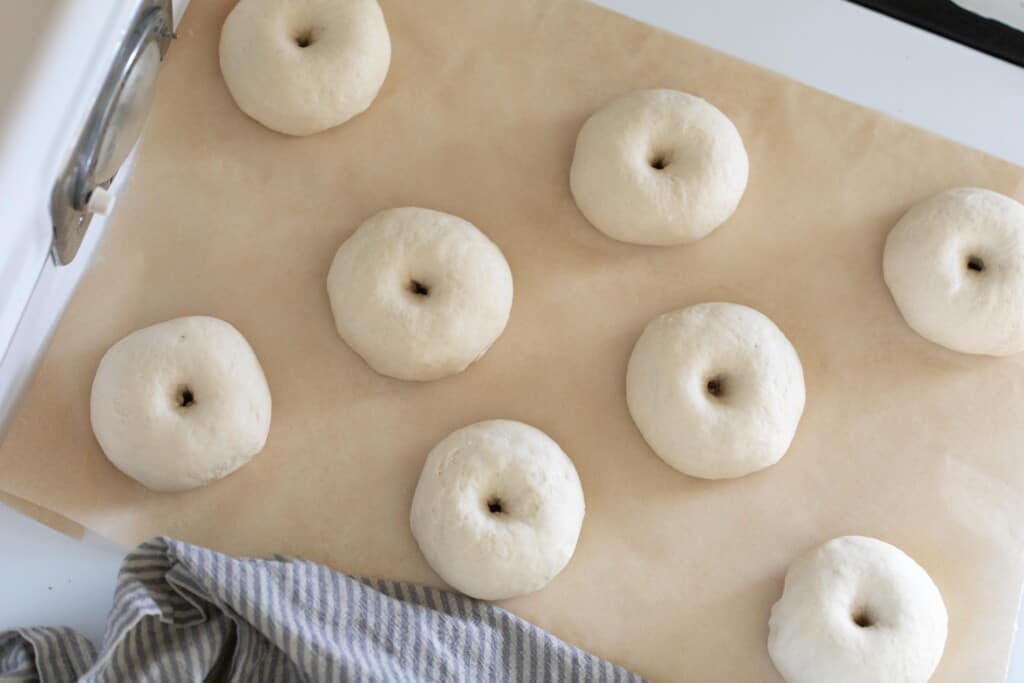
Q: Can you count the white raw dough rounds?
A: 8